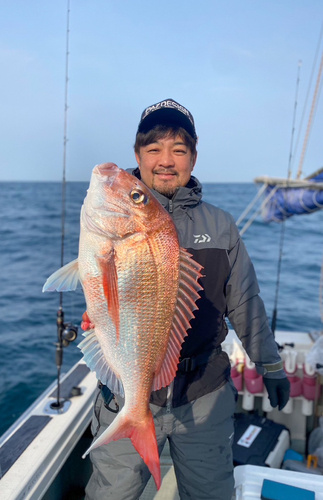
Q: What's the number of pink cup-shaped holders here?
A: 4